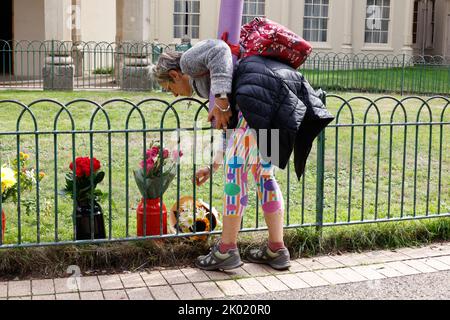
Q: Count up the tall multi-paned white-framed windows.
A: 4